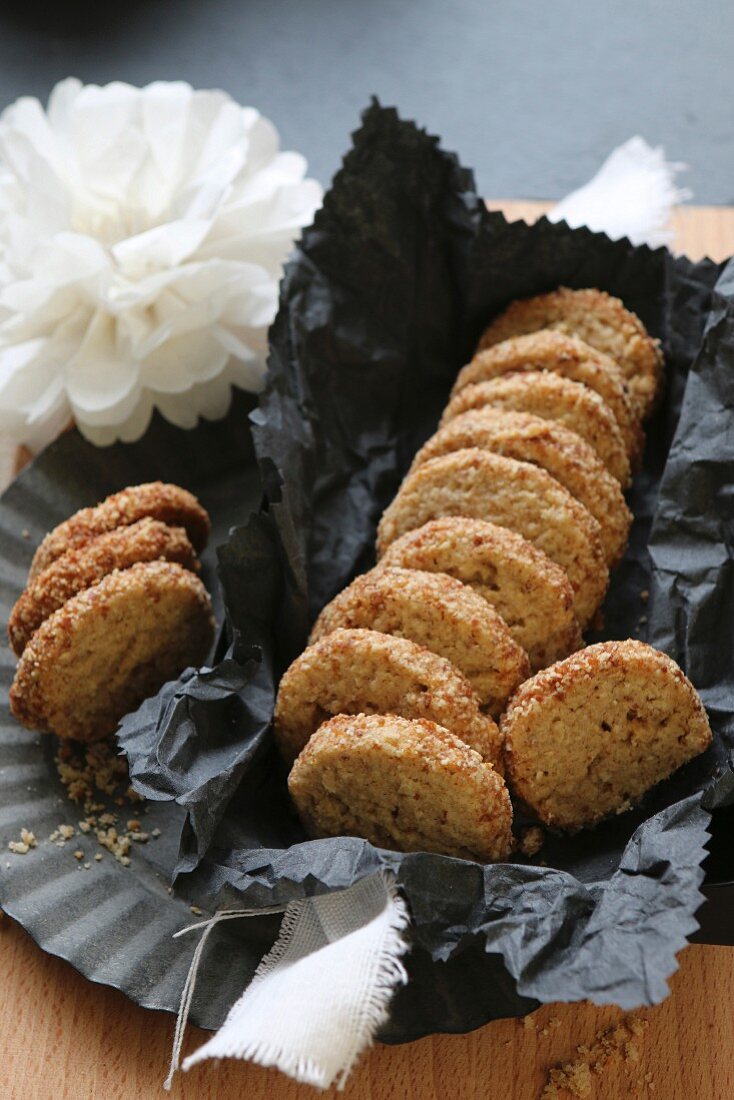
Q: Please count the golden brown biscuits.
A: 13